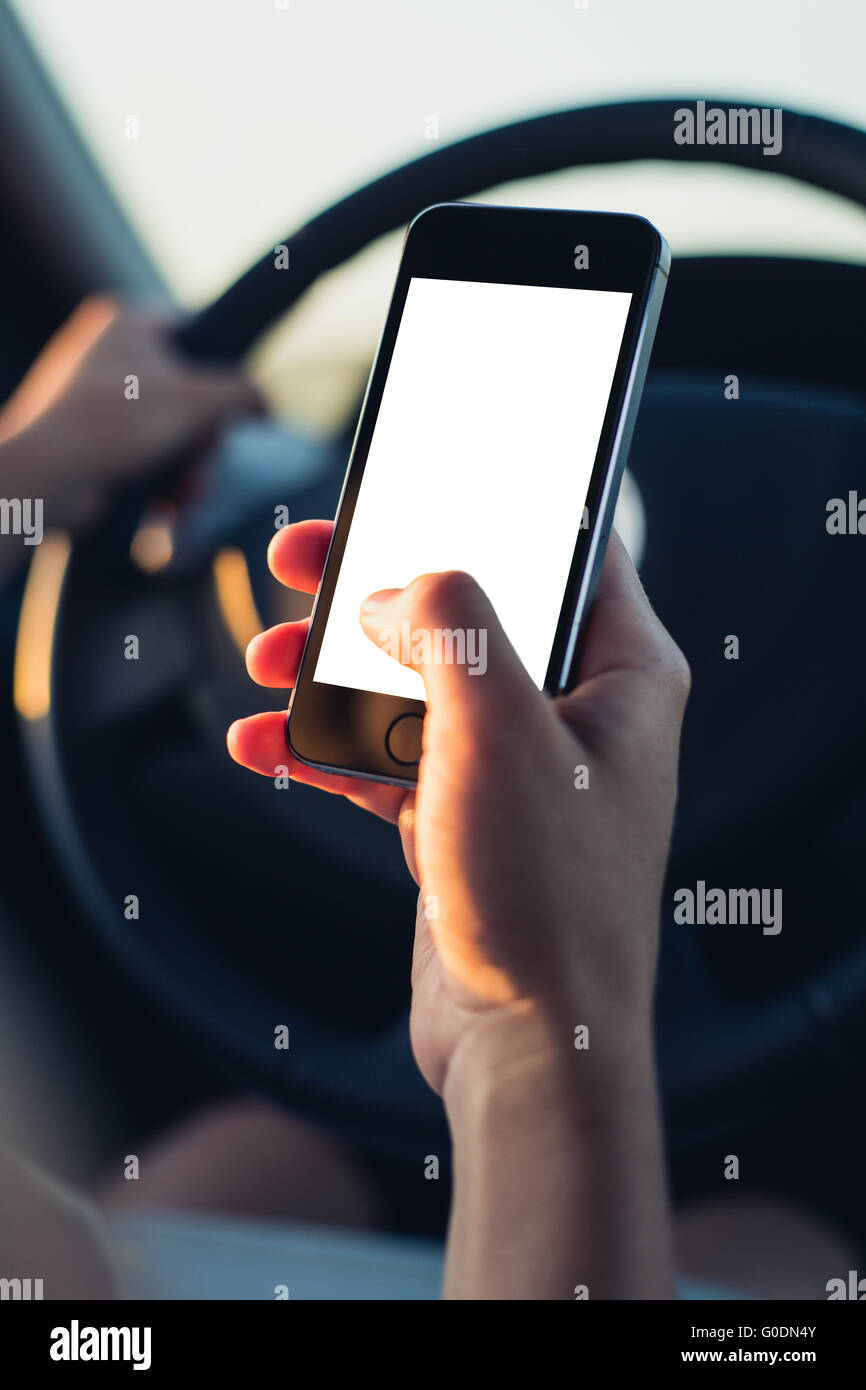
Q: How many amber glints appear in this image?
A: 3